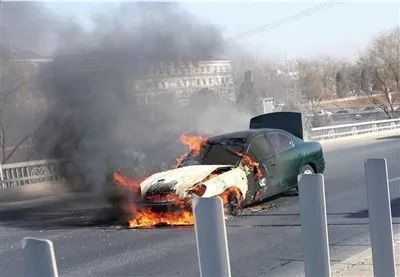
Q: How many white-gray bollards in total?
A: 4